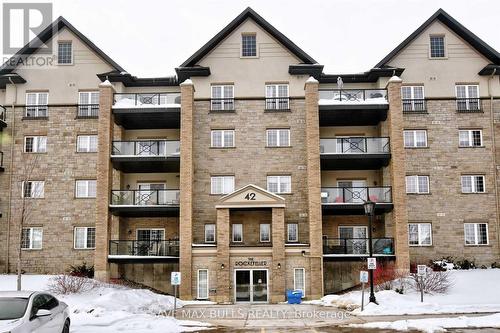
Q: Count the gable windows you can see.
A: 3